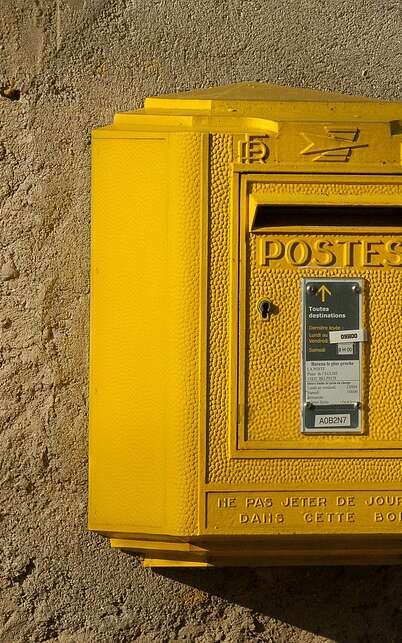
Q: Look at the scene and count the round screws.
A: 4